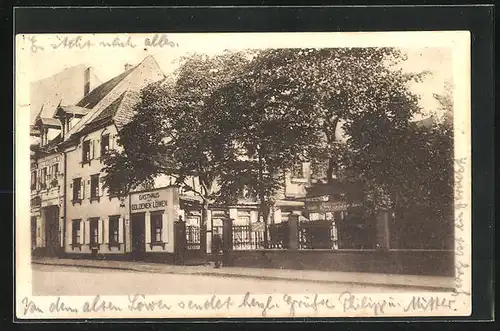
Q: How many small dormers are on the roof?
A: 2